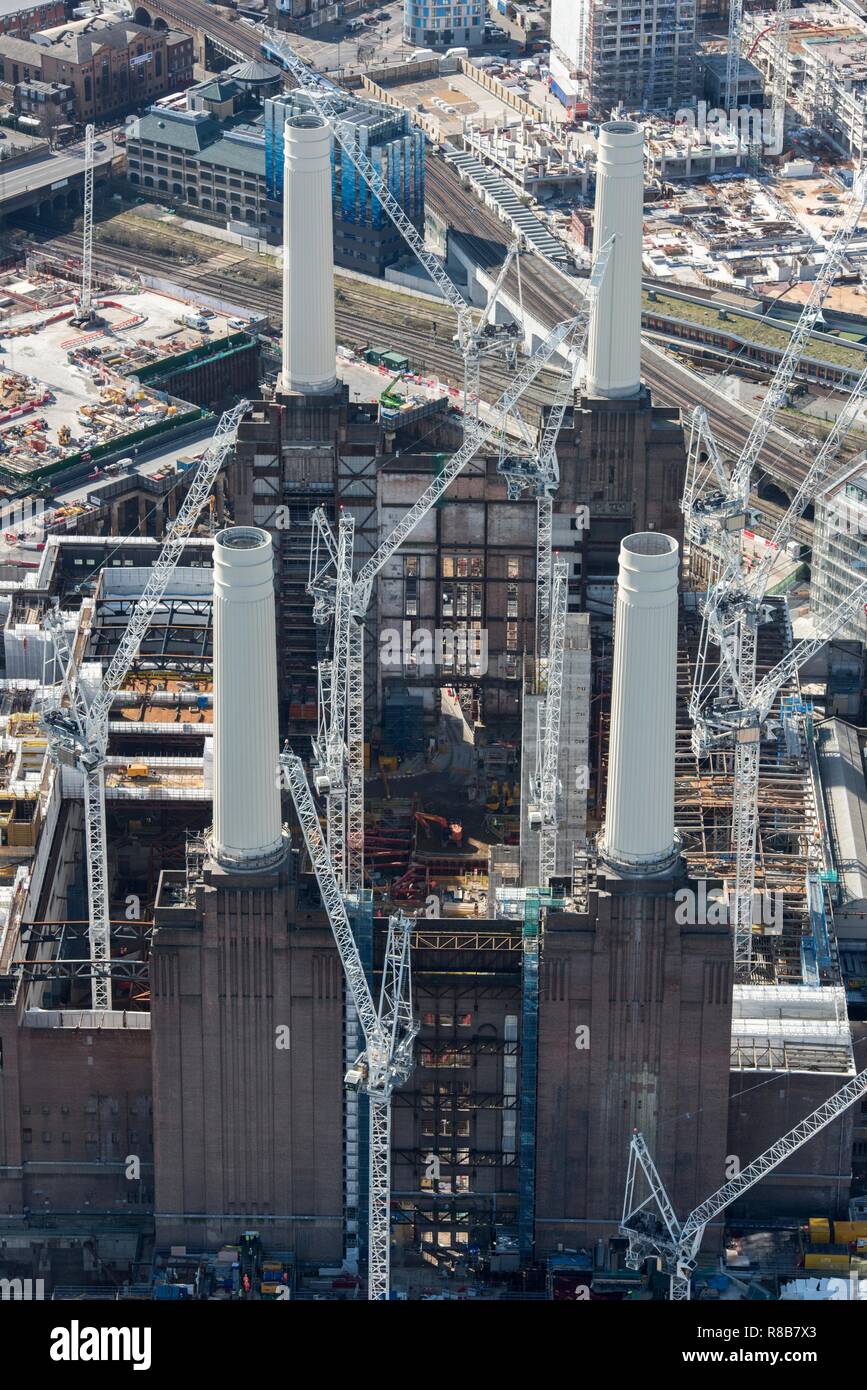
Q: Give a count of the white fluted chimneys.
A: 4